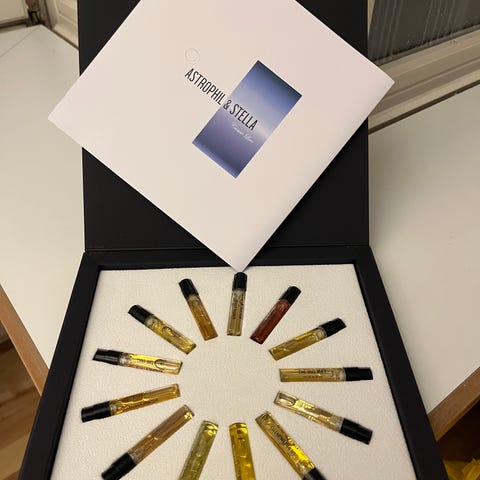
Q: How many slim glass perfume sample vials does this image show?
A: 13